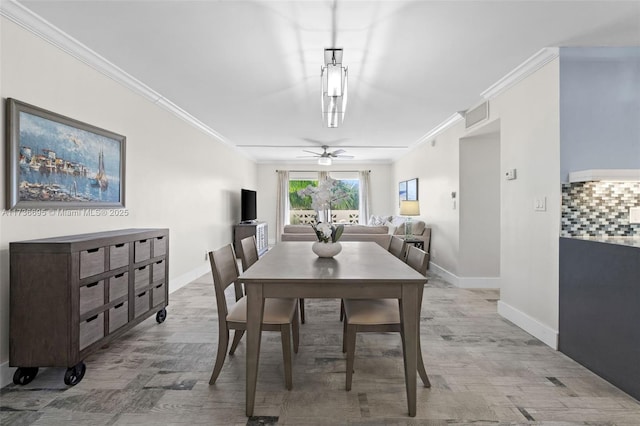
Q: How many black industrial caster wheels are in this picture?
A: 3